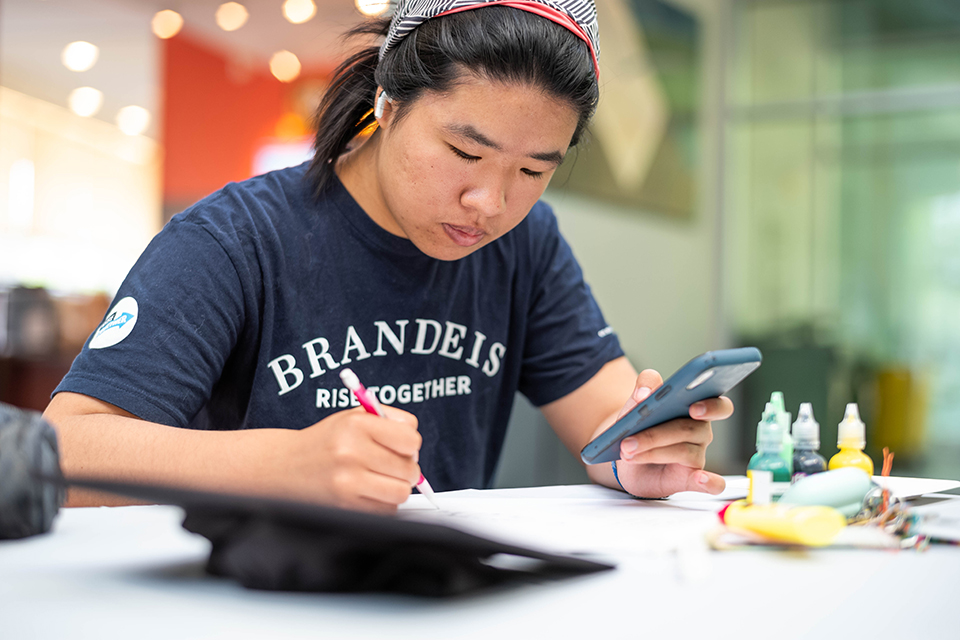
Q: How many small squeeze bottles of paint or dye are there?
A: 4